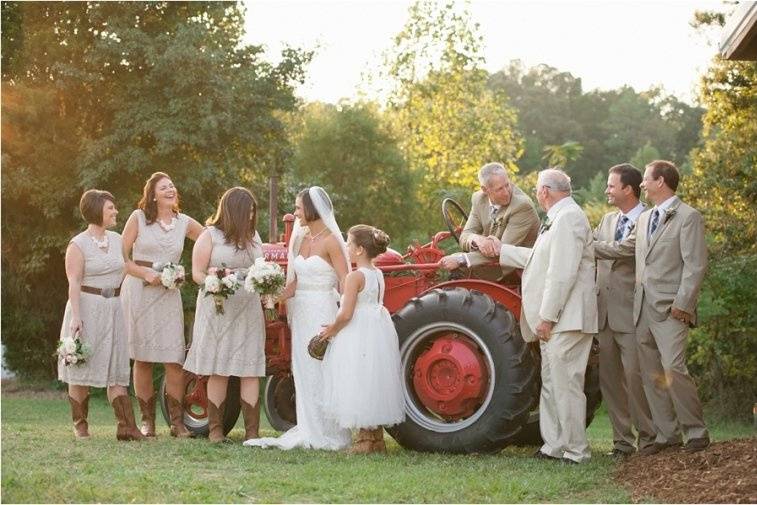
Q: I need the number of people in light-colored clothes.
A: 9